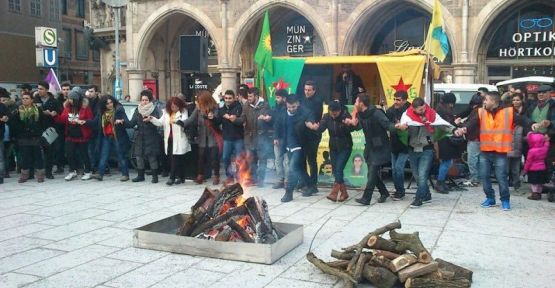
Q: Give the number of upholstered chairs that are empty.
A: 0